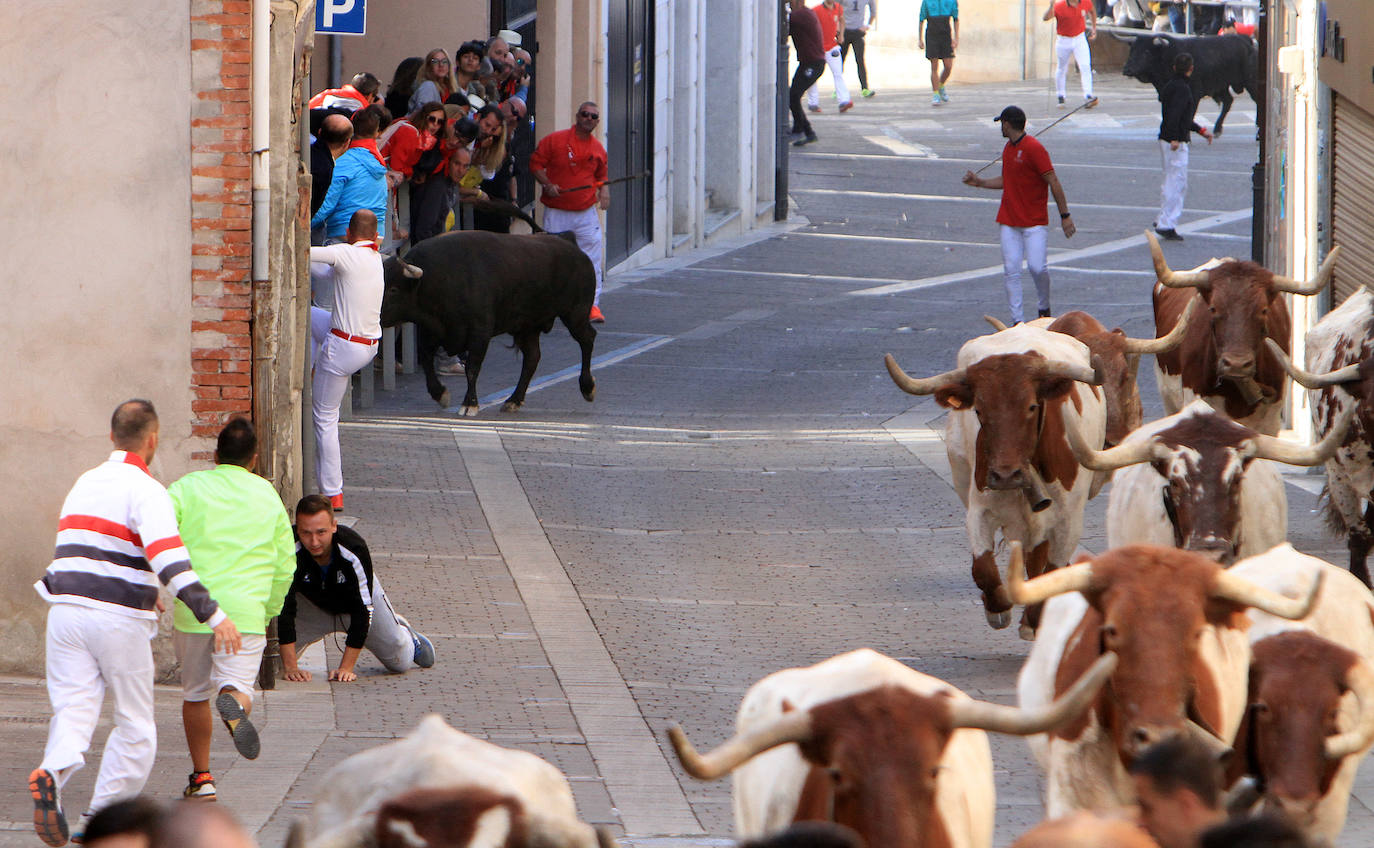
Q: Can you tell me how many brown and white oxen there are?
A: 9